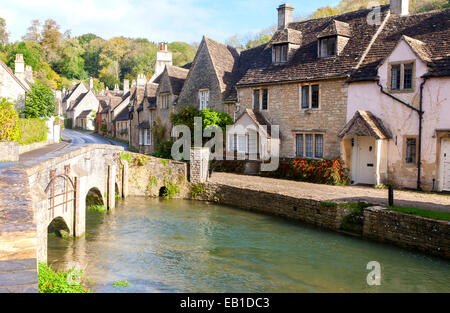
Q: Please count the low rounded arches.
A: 3